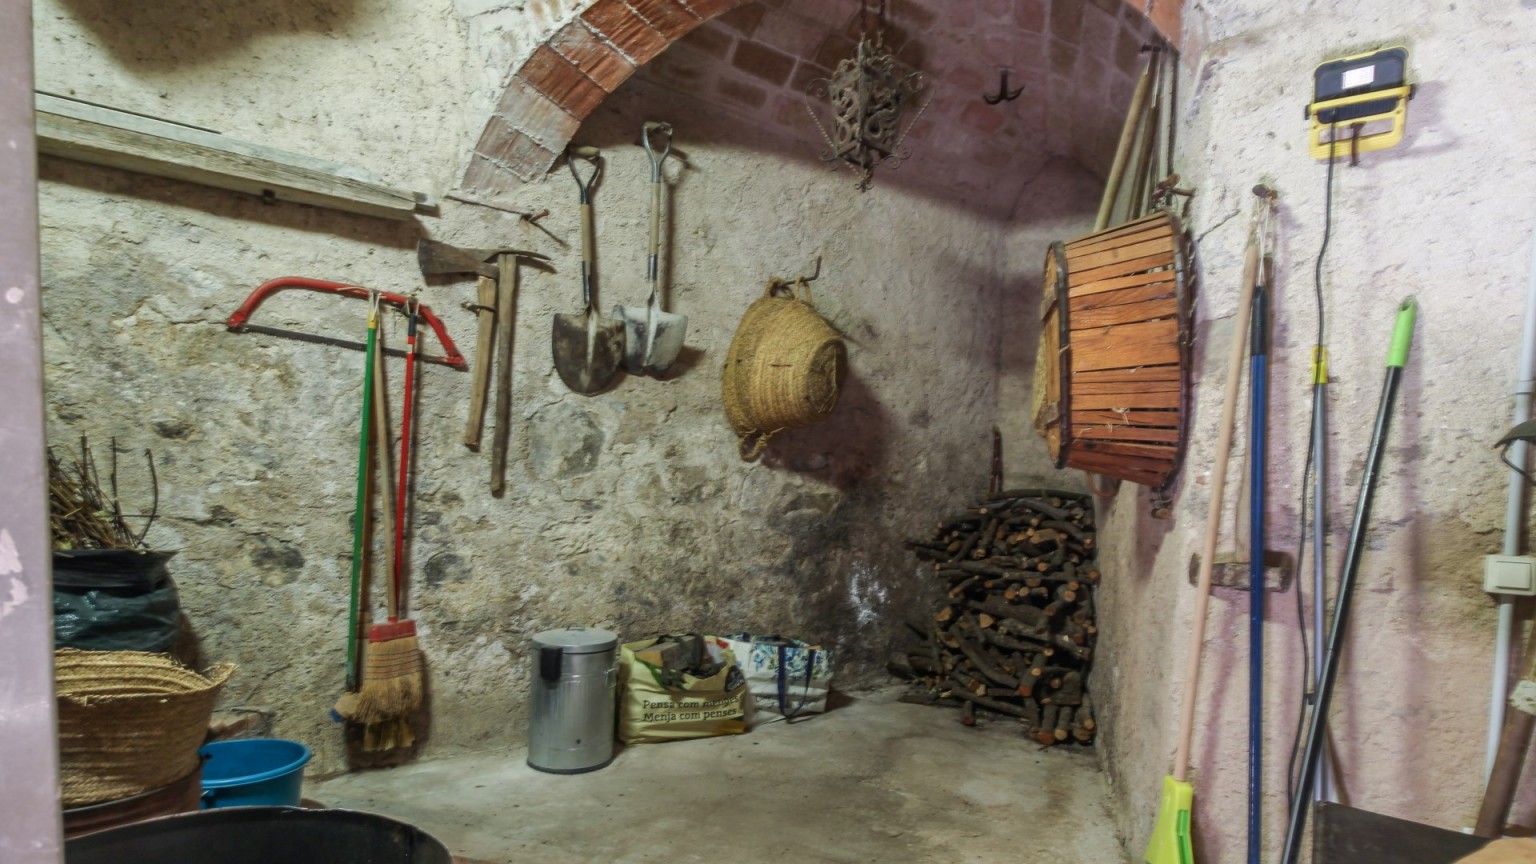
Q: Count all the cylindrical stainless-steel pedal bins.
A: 1